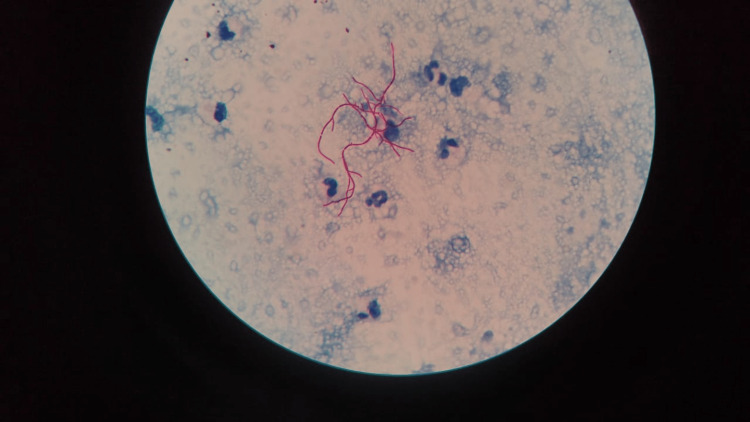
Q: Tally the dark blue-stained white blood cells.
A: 10